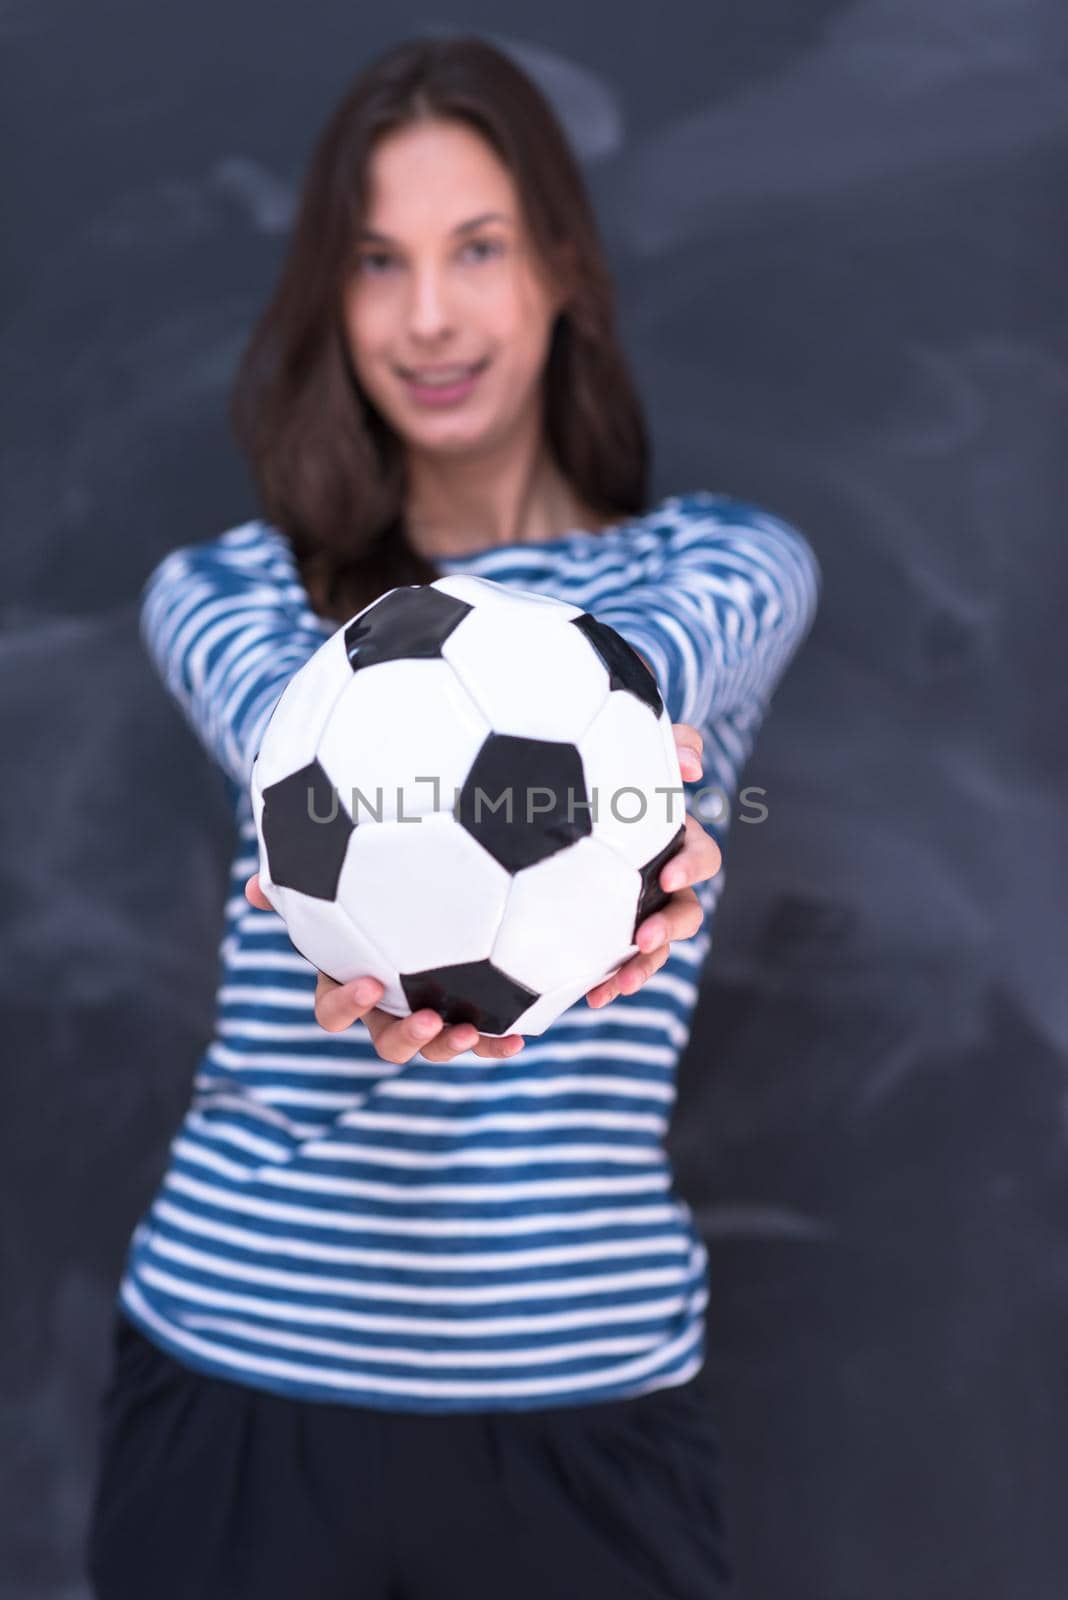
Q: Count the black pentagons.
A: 6